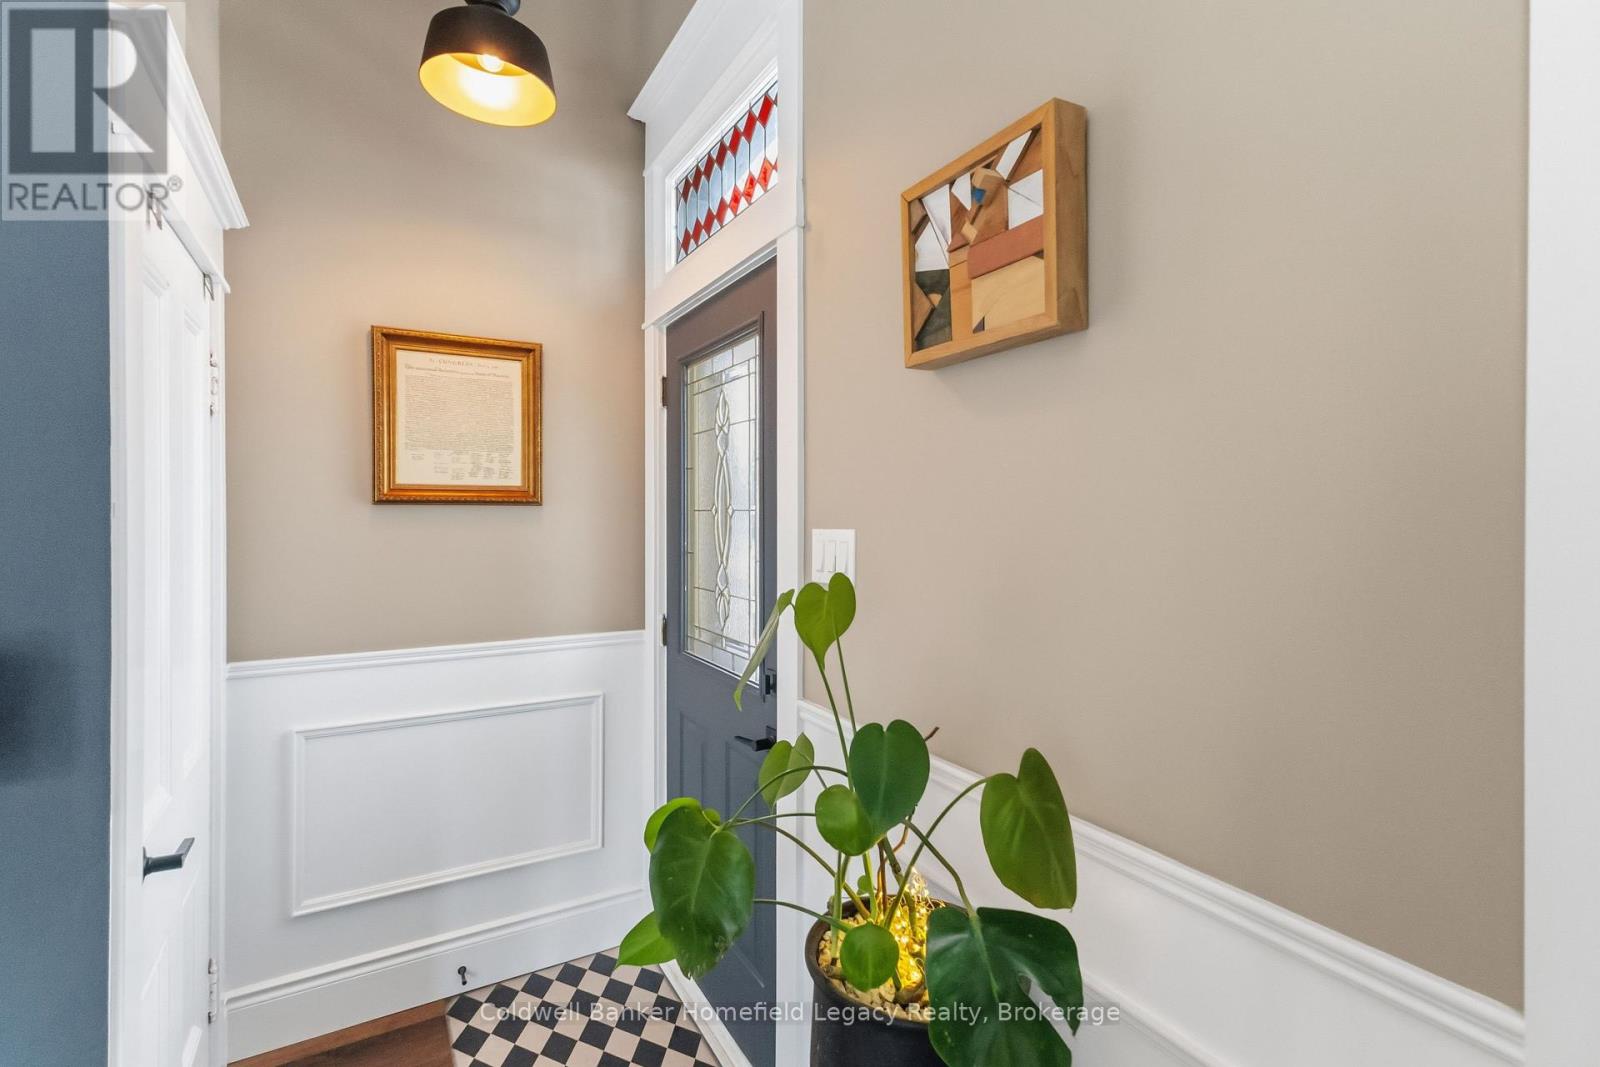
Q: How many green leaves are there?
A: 11